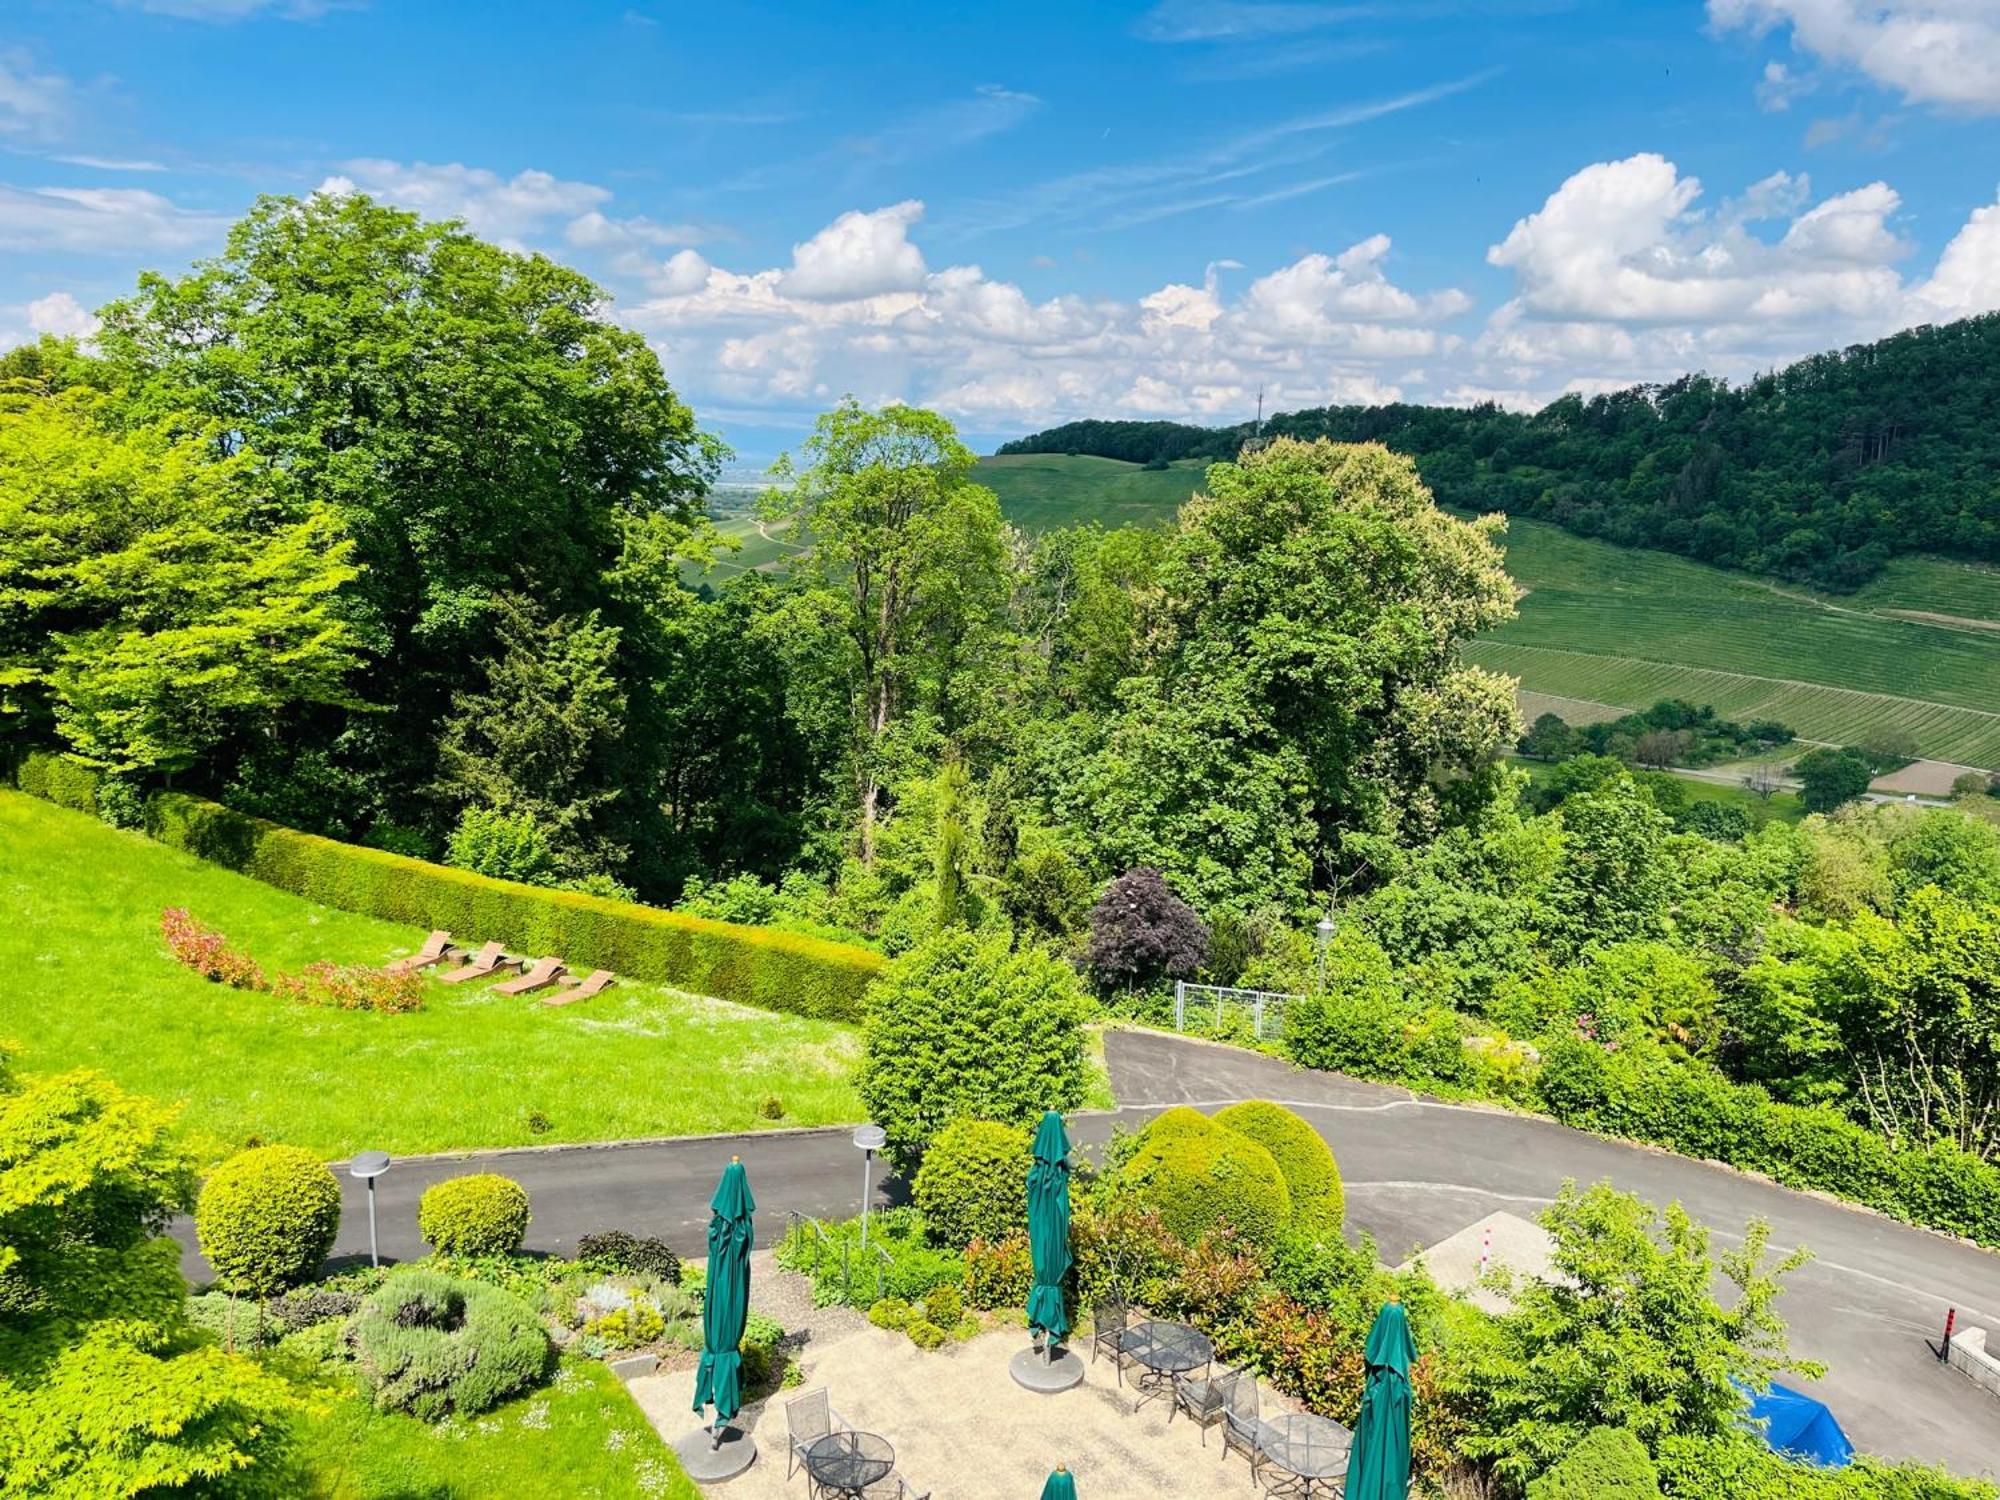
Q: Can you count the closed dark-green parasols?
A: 4